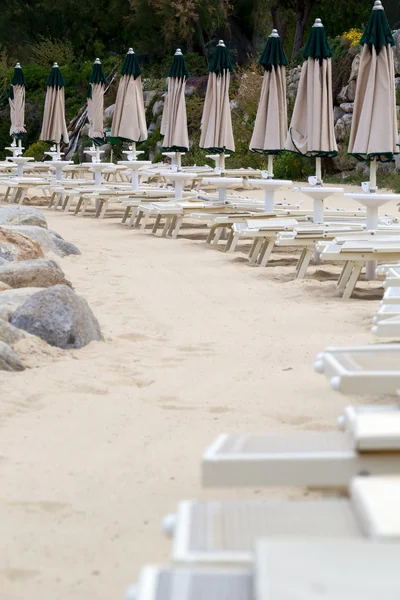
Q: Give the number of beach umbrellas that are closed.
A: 9